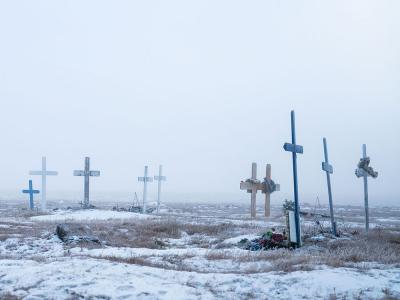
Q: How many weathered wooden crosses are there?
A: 10